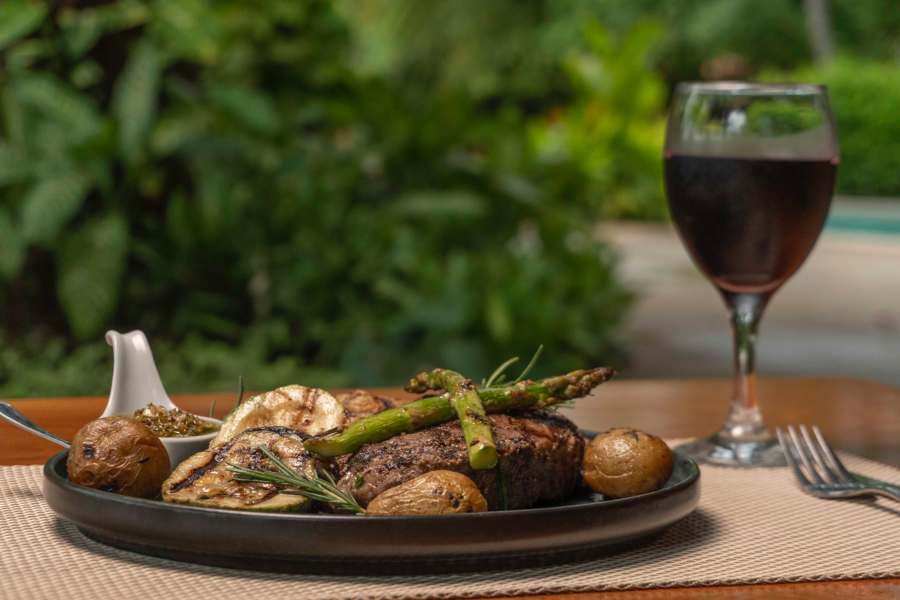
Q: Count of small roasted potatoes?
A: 3